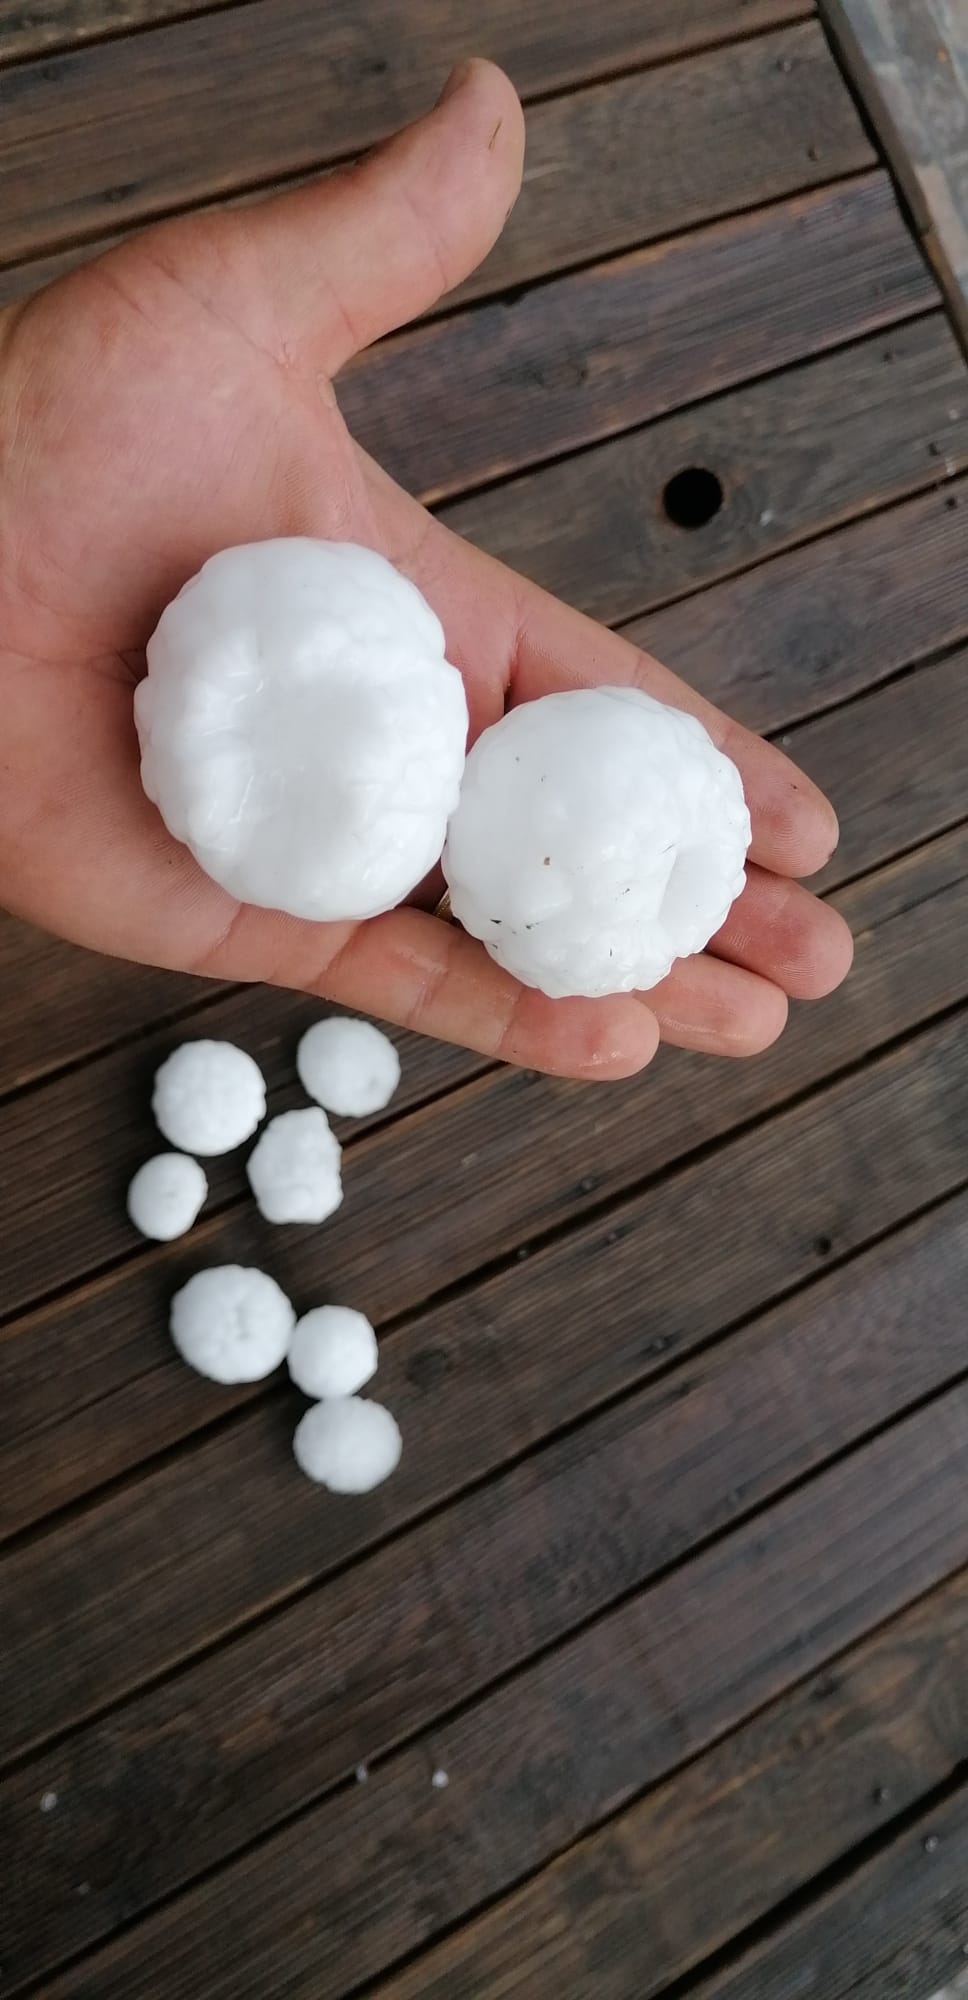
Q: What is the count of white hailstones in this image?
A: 9